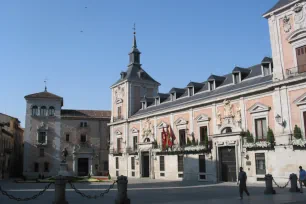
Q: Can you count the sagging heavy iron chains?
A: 3